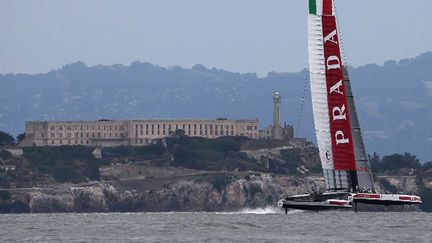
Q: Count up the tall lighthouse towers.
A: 1